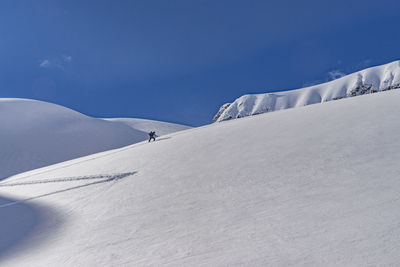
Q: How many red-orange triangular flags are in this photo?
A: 0